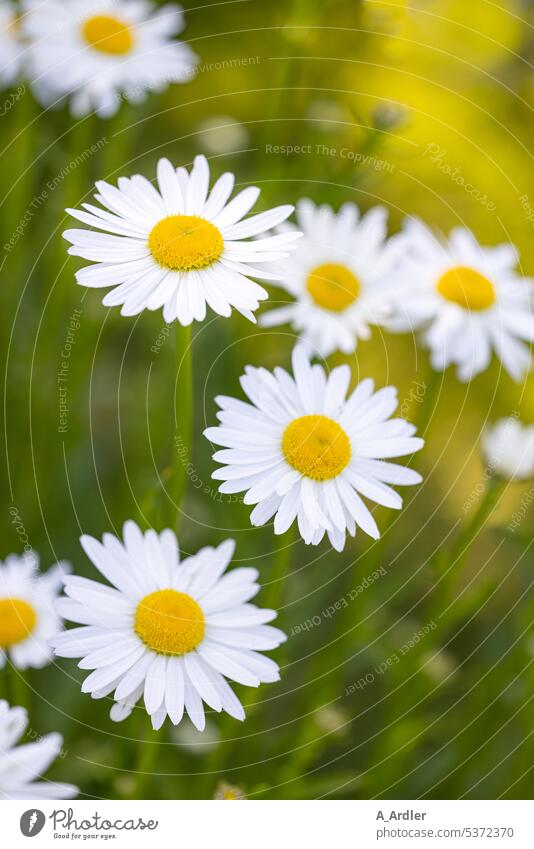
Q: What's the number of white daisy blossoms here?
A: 10